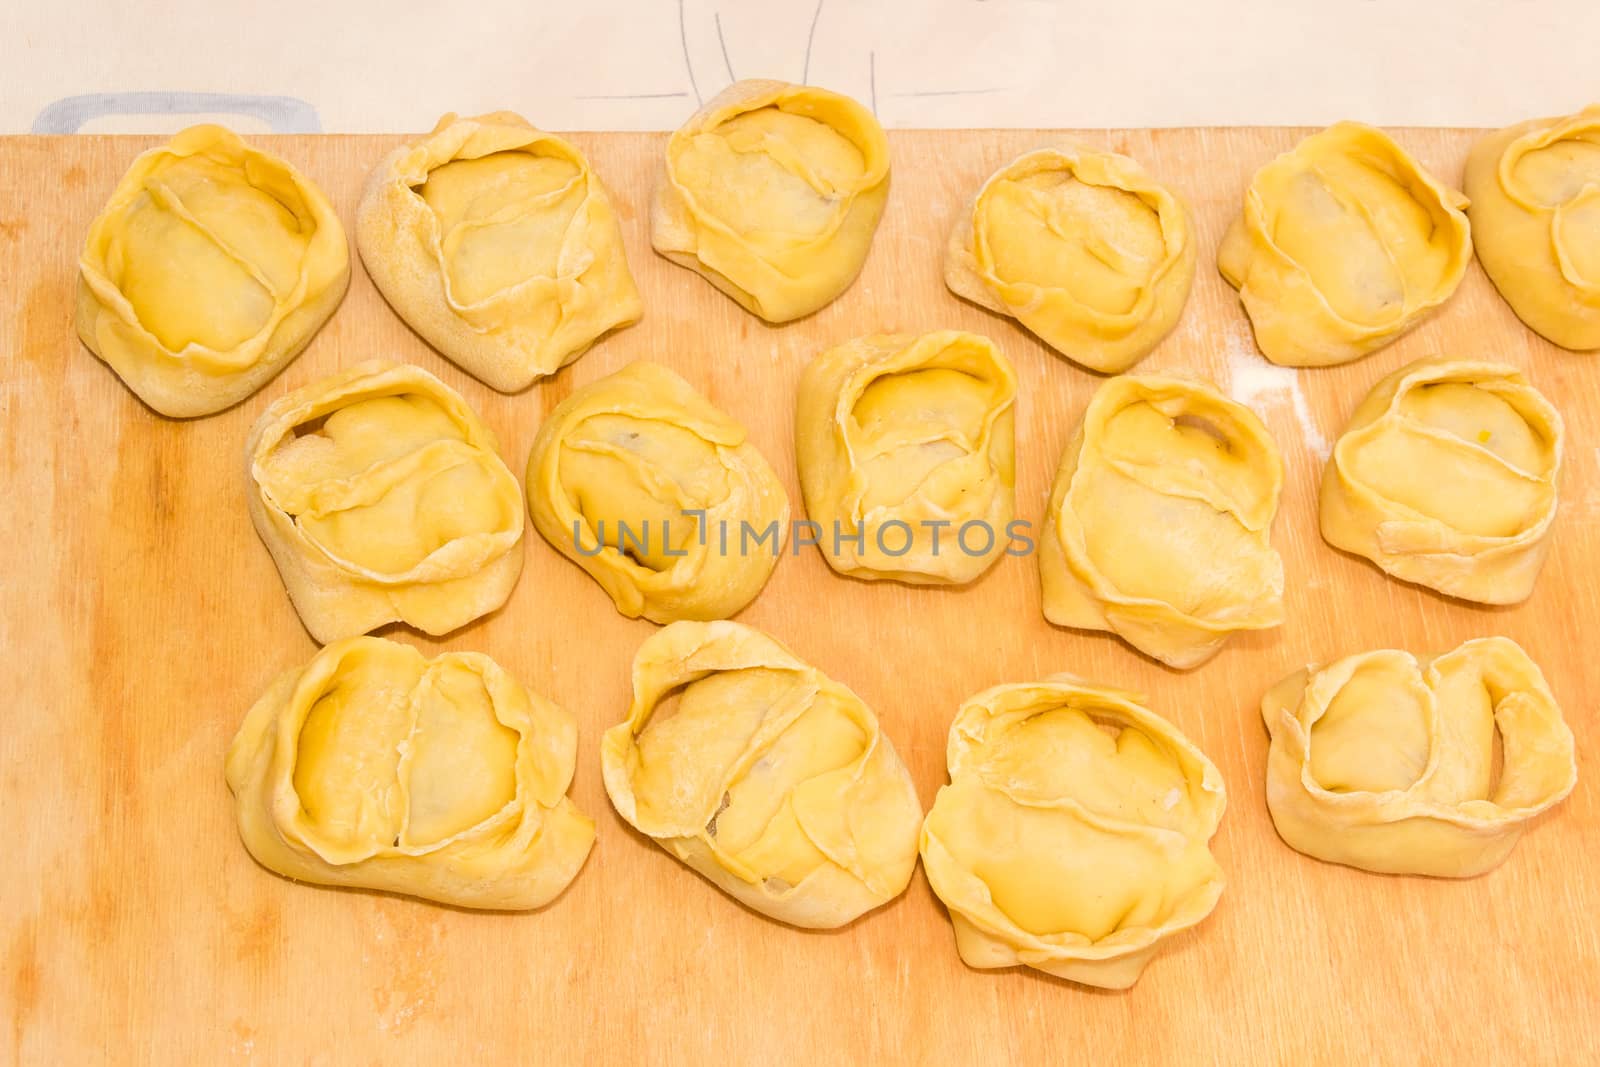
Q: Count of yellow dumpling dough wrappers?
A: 15